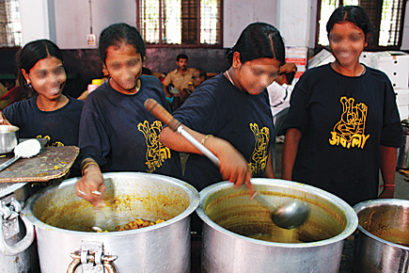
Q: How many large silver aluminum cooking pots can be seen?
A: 4